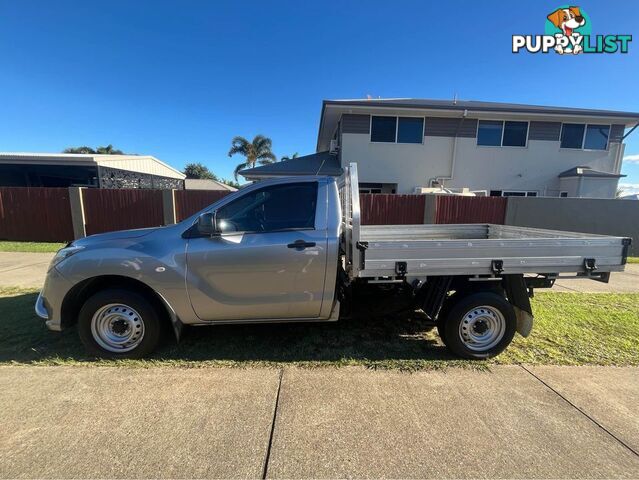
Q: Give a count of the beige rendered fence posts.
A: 3